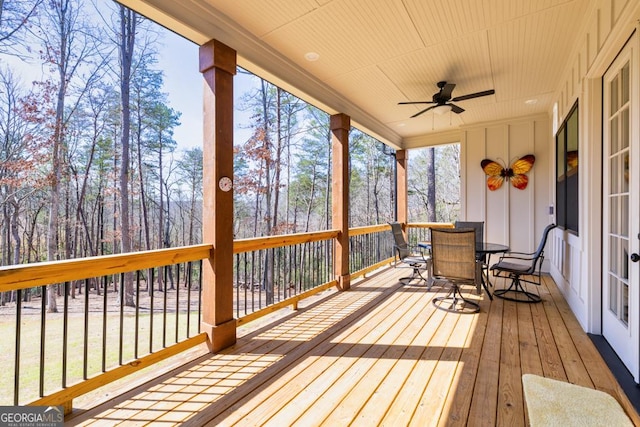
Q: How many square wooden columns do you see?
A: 3